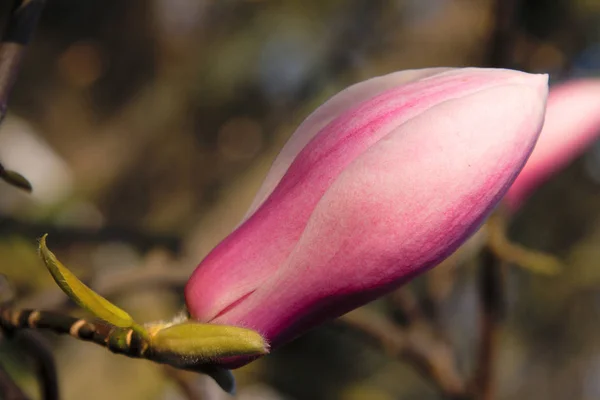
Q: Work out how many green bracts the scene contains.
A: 2